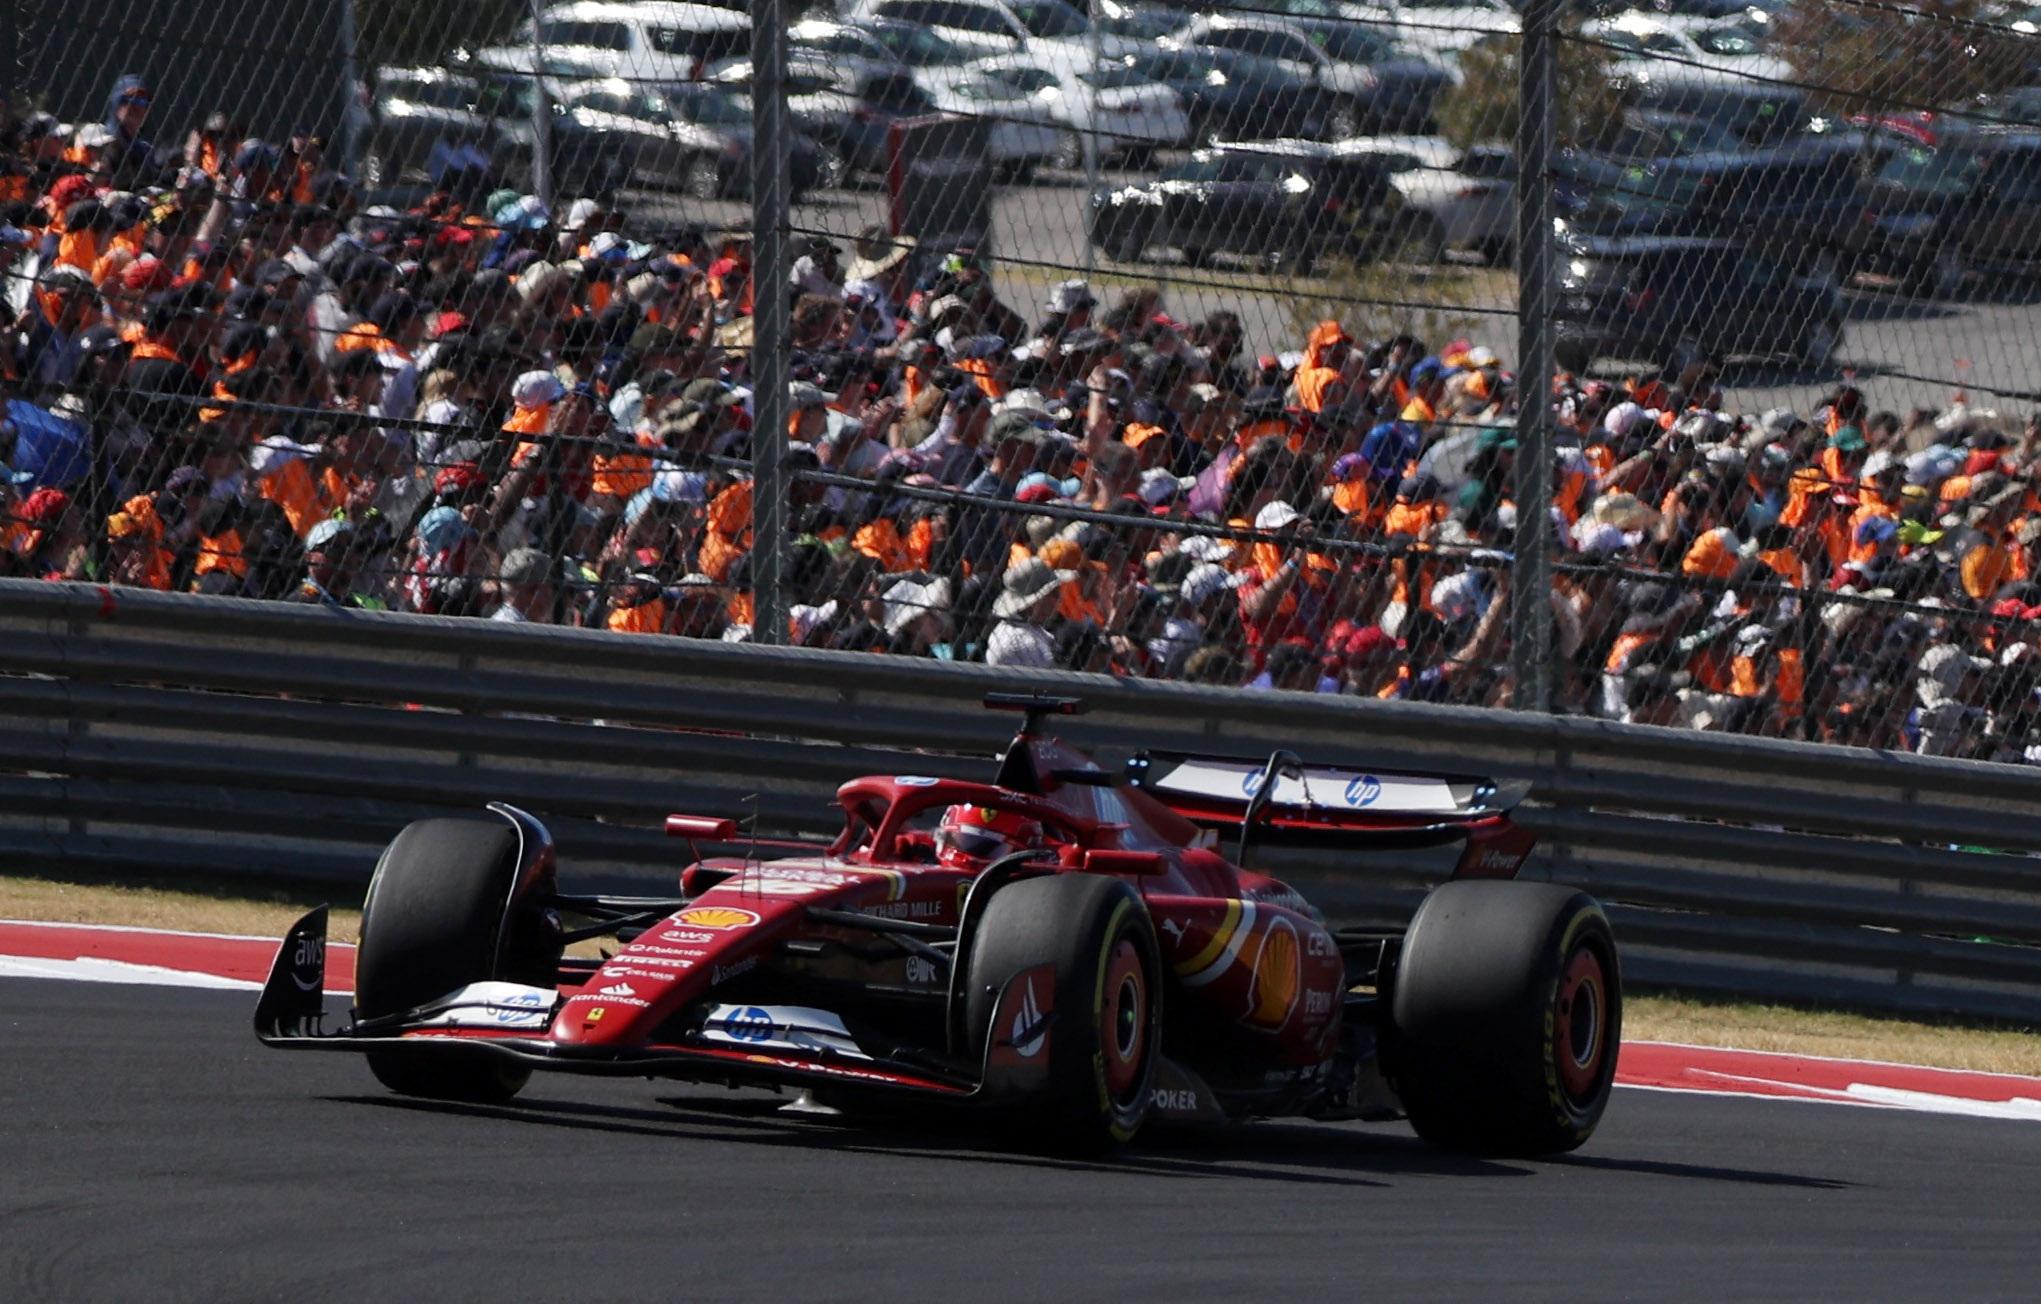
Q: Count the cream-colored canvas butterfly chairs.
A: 0